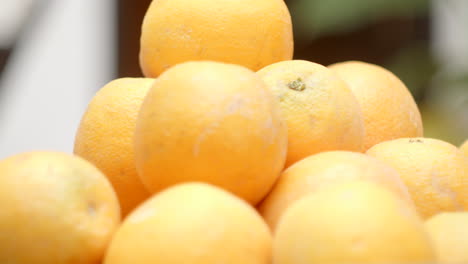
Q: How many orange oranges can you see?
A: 12